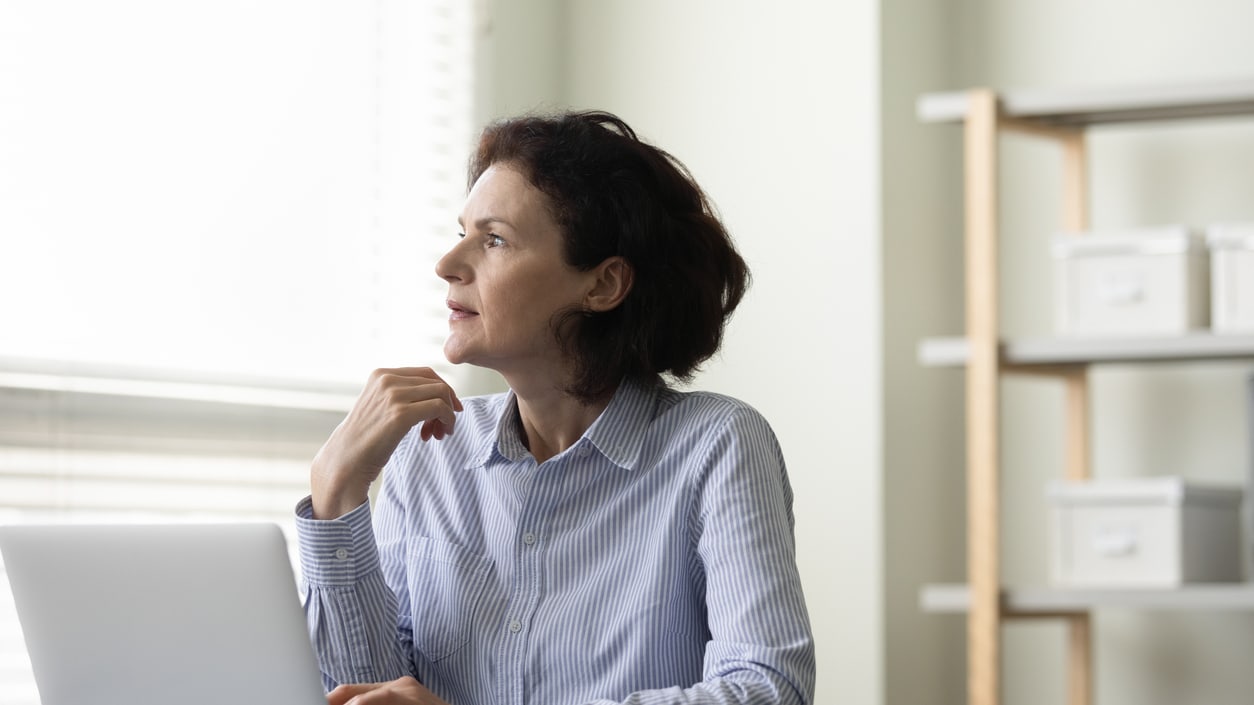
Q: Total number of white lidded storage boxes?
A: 3